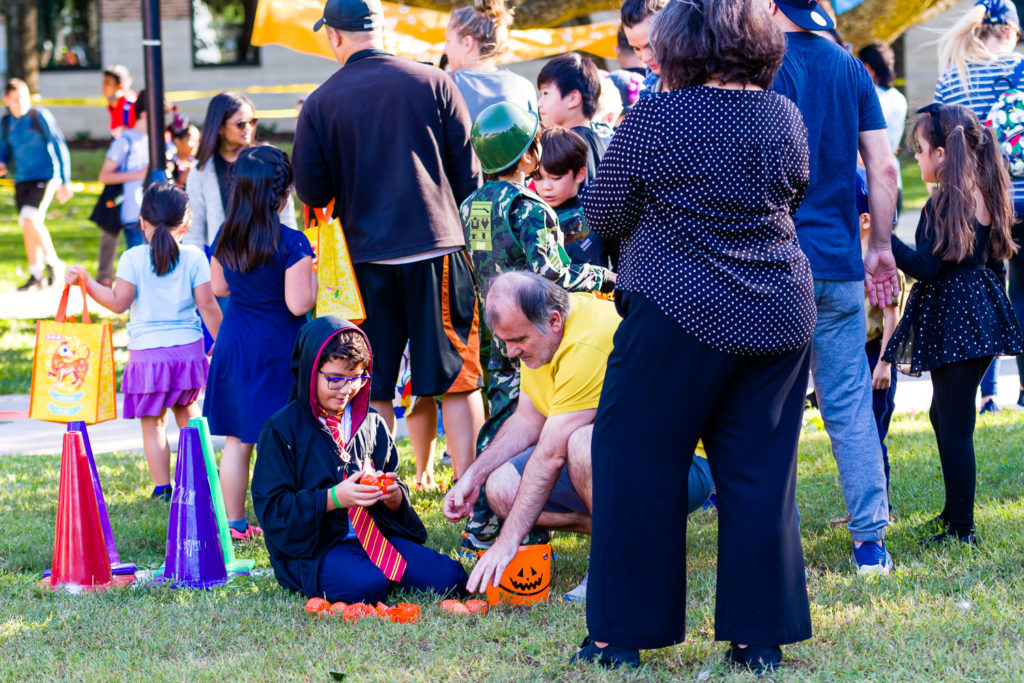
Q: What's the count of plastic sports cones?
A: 4